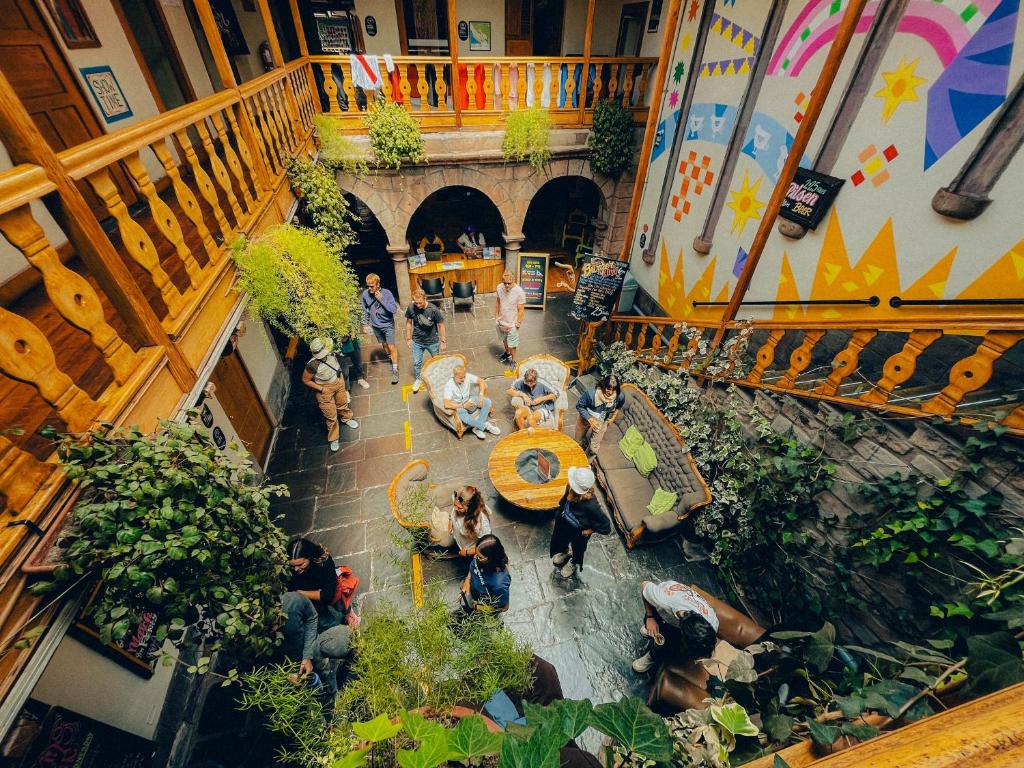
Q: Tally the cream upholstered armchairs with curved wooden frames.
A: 3